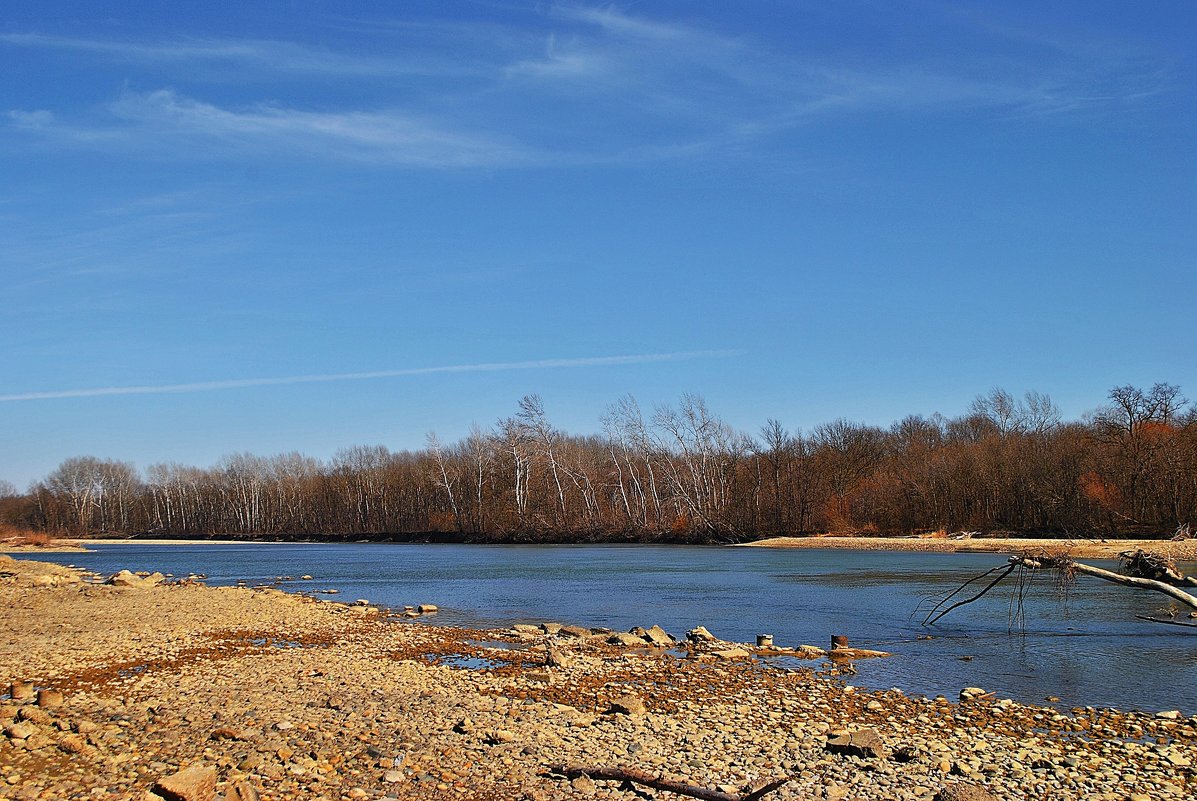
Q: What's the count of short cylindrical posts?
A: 4